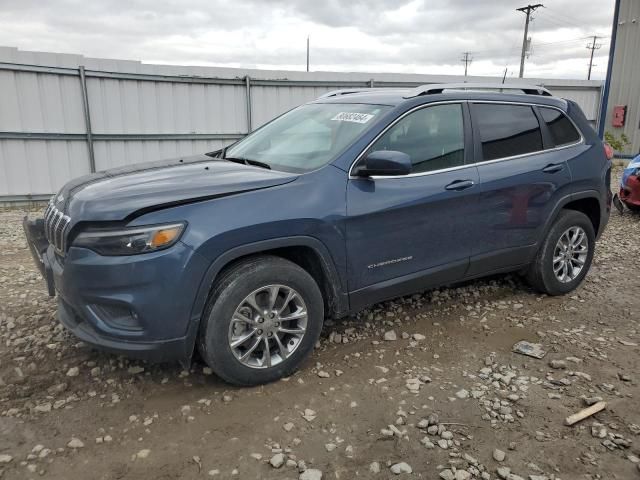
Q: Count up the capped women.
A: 0